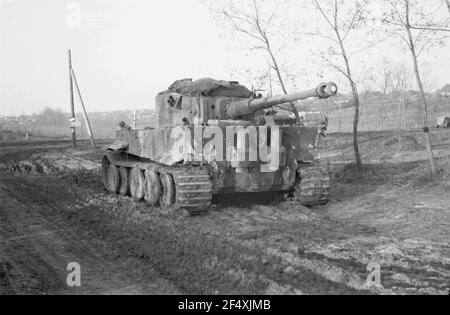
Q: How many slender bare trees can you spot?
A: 3